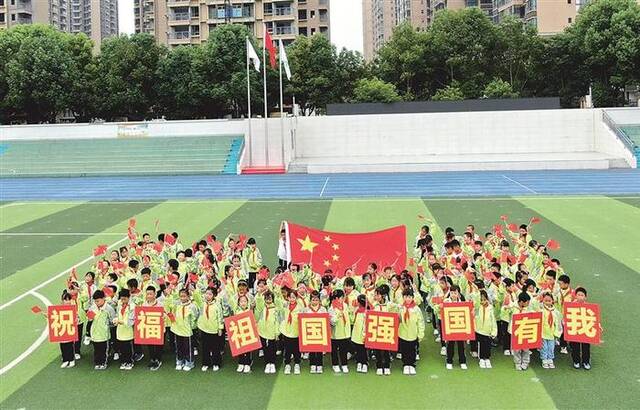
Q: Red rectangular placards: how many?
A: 8